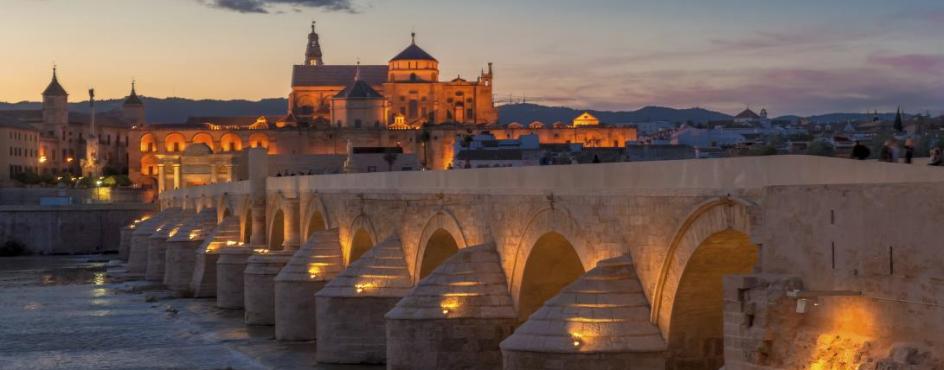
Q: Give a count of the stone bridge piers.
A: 11